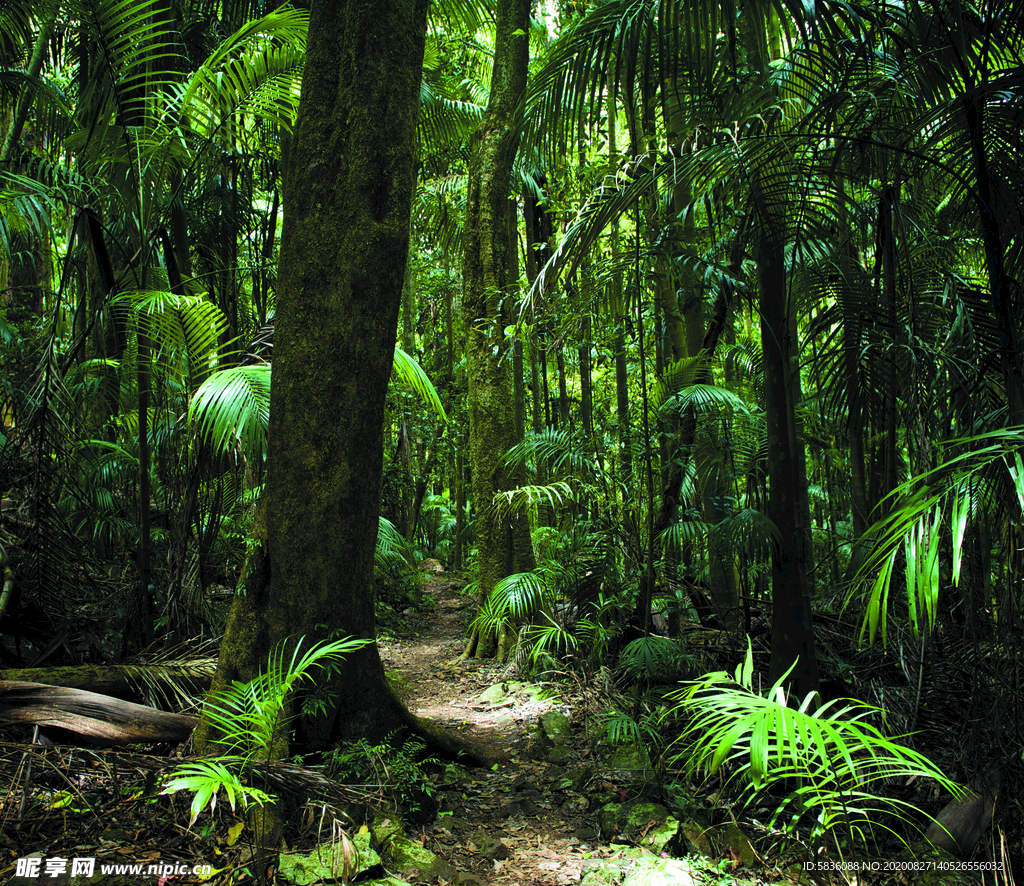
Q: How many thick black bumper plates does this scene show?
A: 0